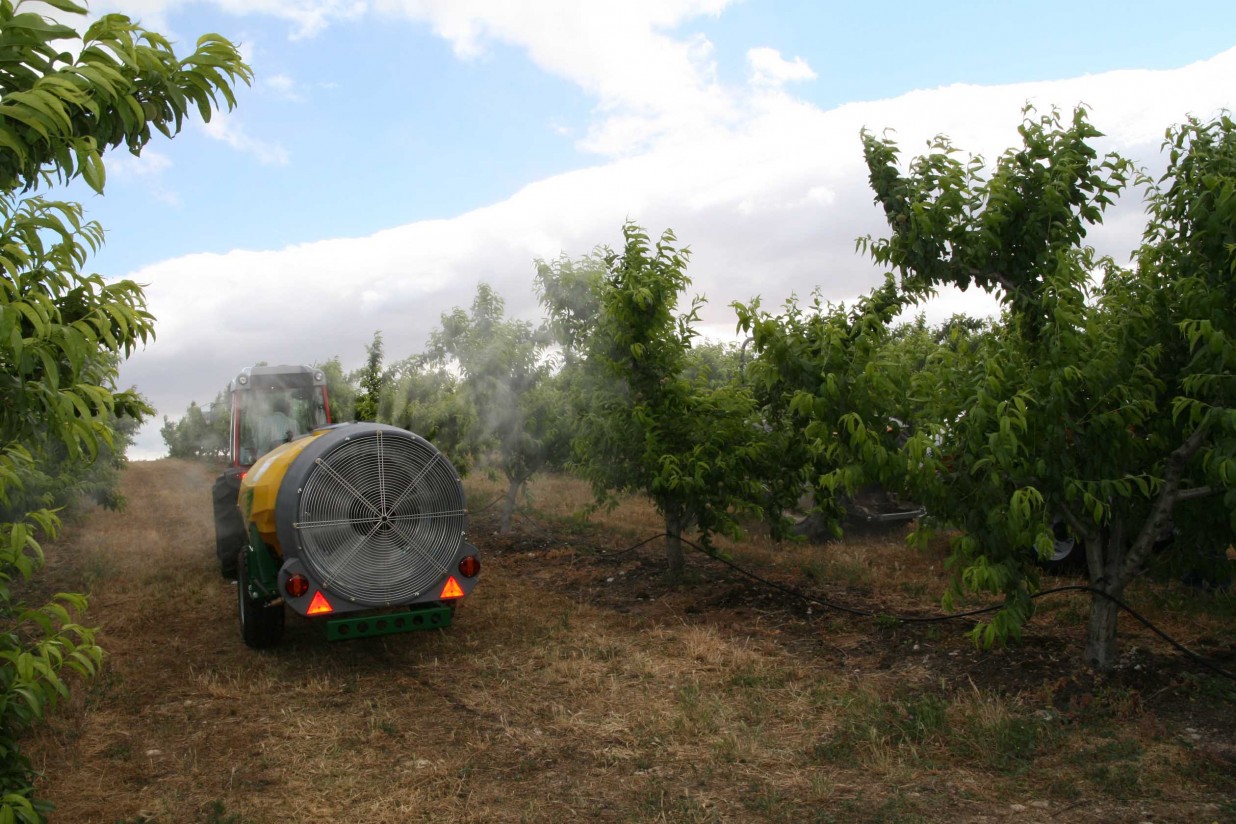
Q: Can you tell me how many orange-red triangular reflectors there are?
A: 2